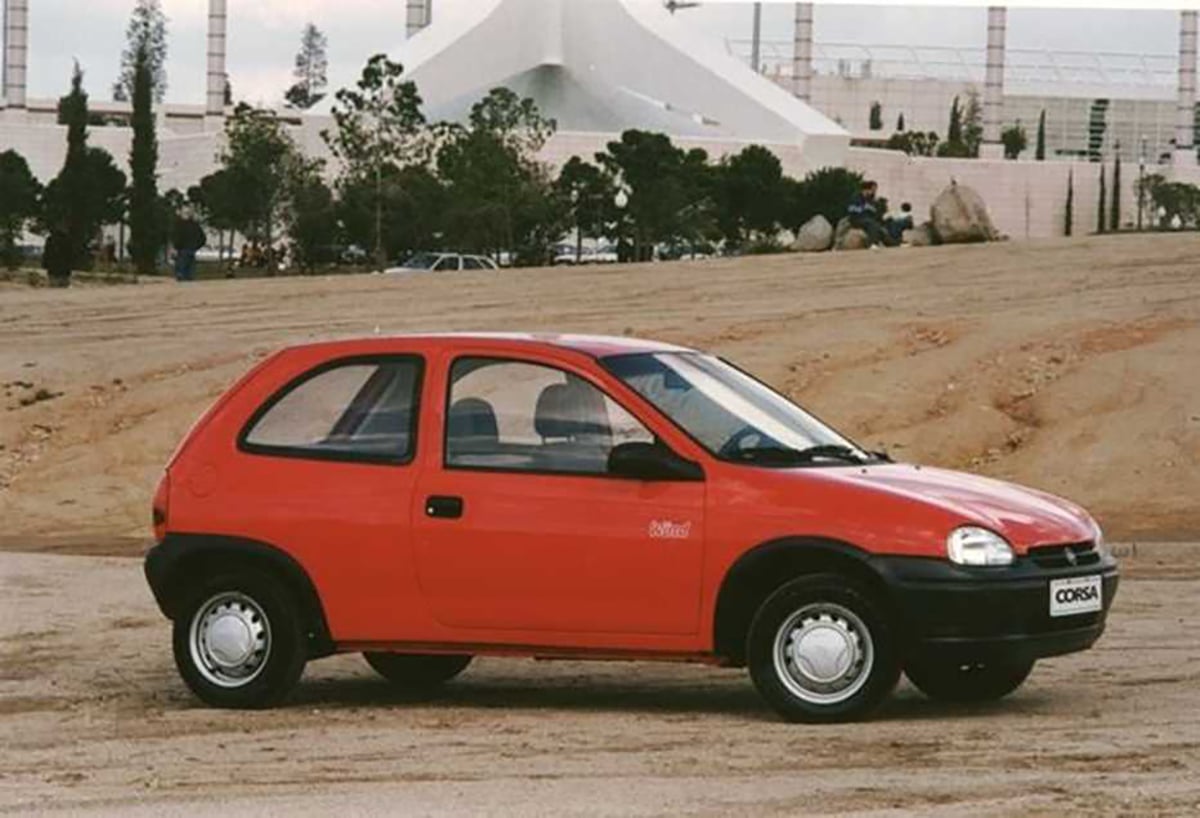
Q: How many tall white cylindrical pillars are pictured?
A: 6